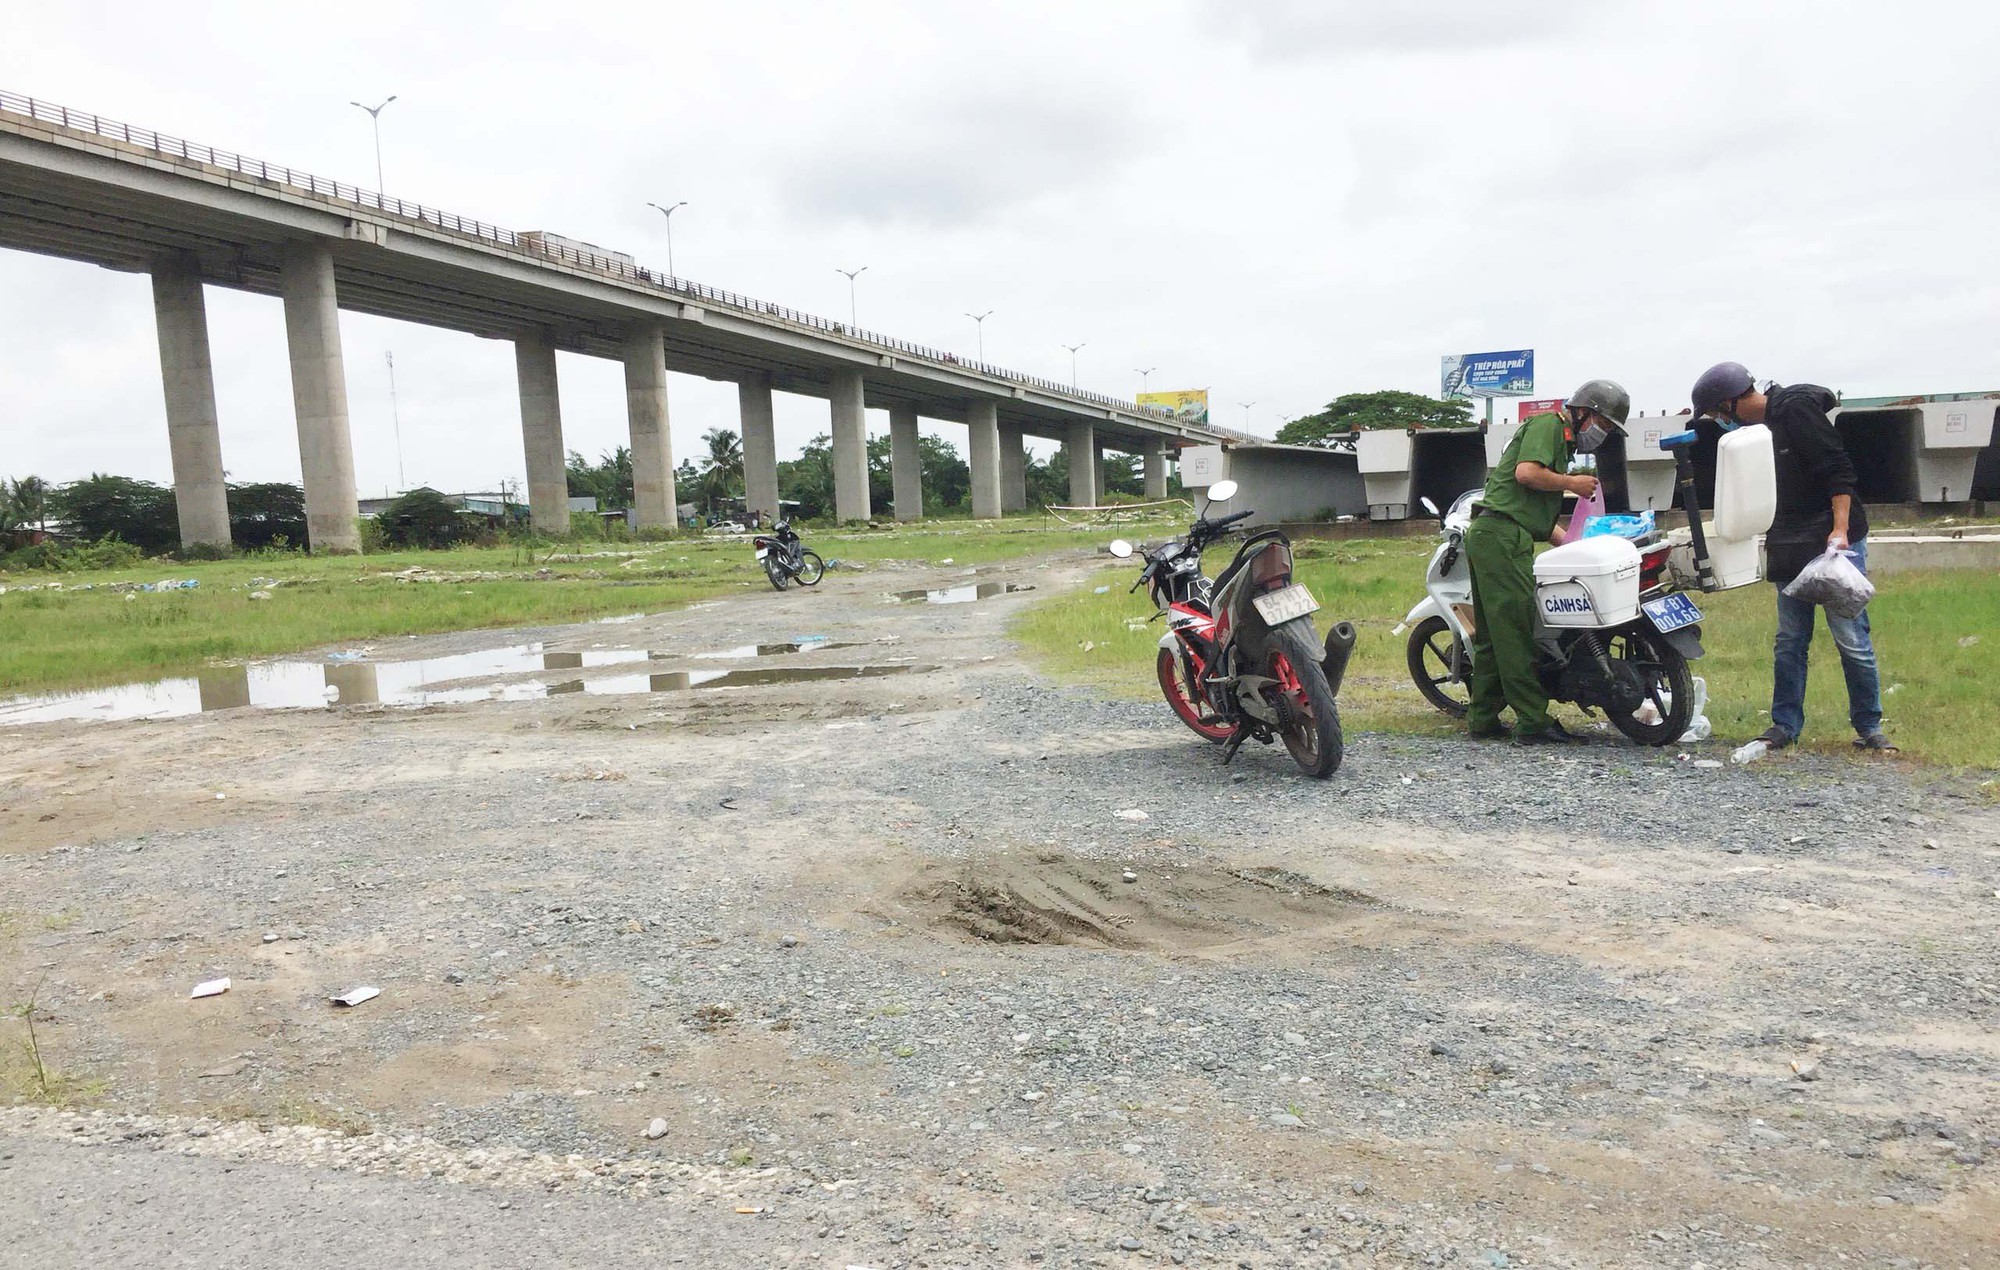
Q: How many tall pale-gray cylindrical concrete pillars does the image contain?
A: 12